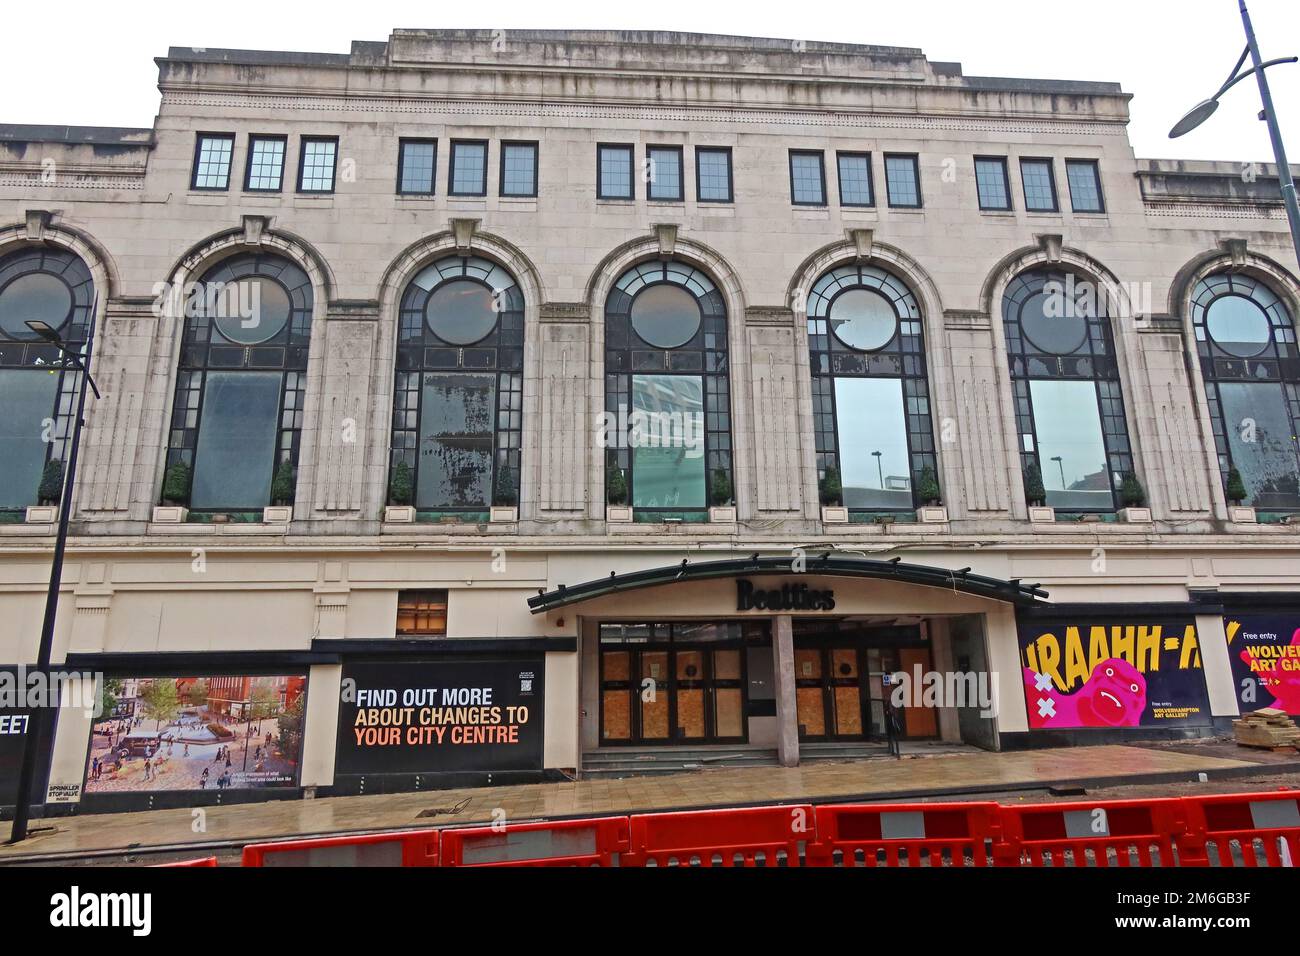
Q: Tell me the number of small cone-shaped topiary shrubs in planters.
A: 12